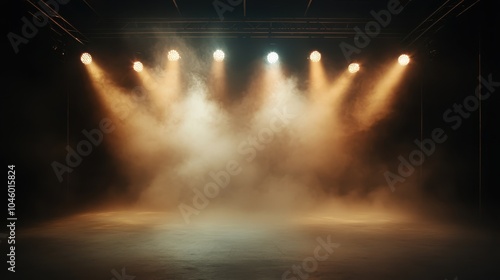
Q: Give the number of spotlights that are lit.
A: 8